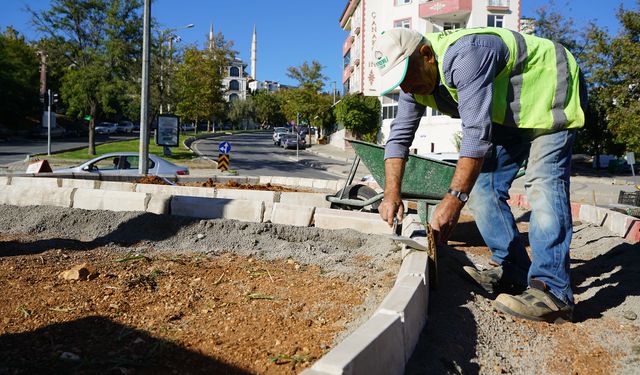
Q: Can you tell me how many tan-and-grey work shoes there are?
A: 2